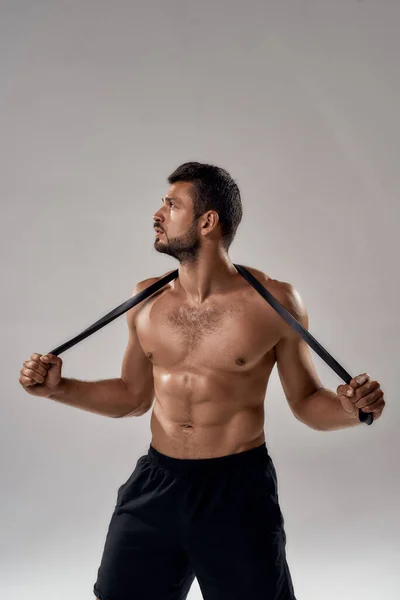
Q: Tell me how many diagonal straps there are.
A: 2